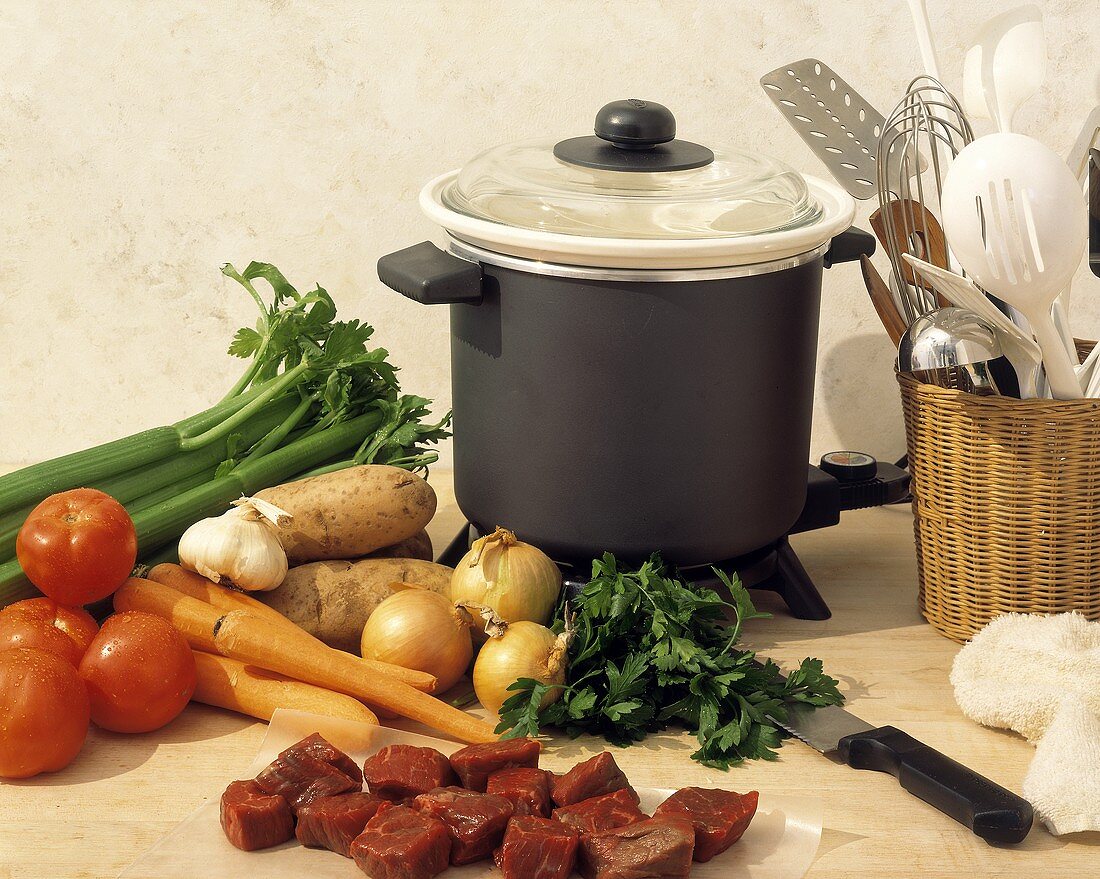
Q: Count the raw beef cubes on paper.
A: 13